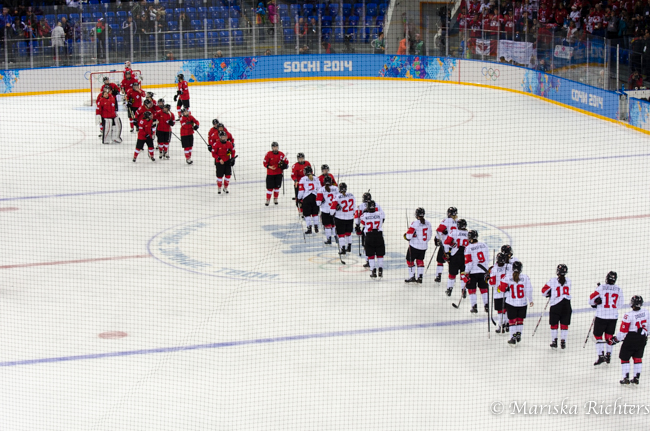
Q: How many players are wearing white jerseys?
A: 15